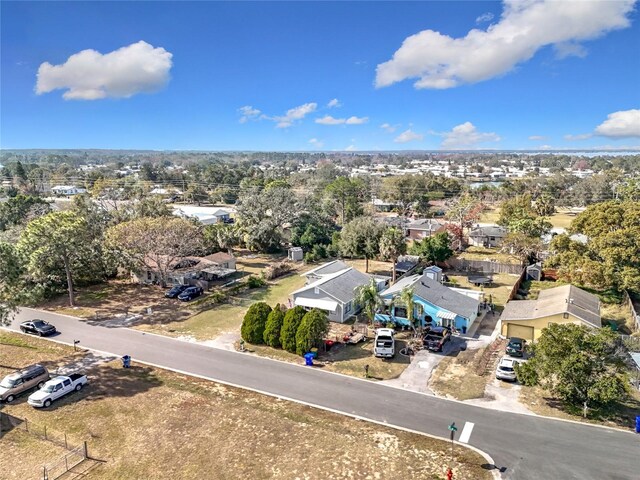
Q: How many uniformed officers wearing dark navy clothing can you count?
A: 0